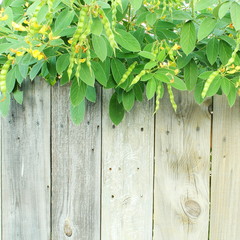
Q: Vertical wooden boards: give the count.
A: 5